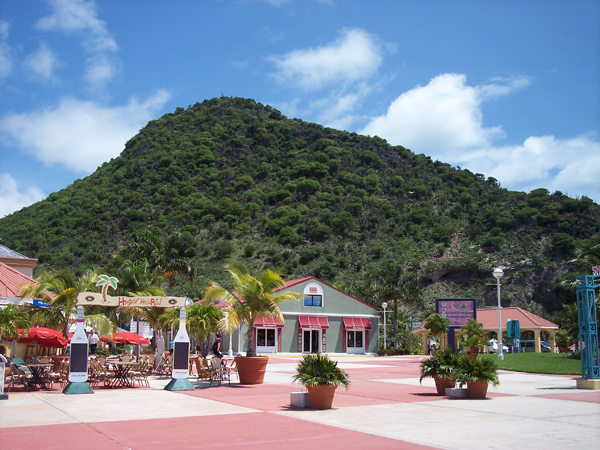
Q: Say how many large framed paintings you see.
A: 0